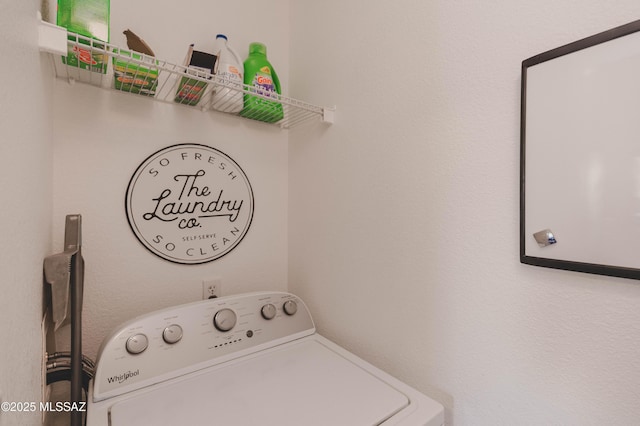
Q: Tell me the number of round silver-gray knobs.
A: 5